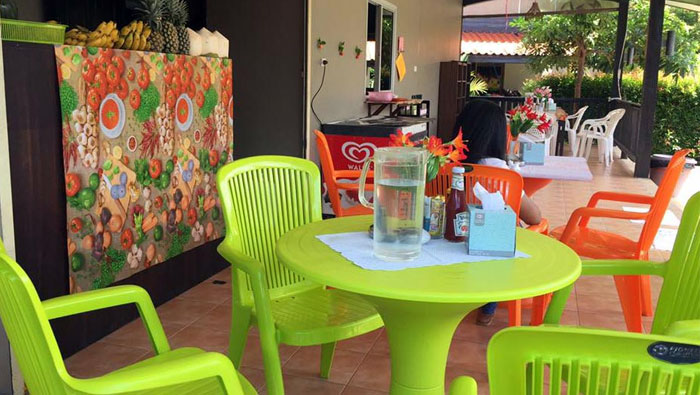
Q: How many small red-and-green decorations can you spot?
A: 3